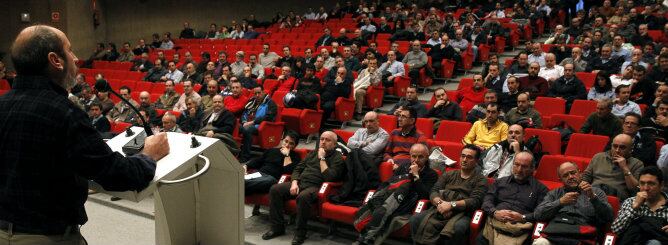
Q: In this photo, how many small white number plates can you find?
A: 7